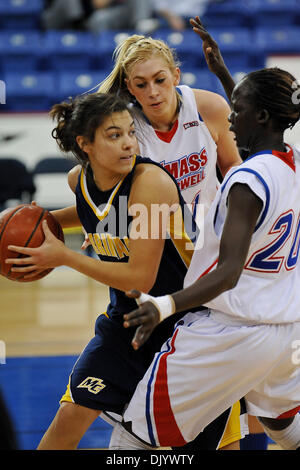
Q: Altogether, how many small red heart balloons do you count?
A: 0